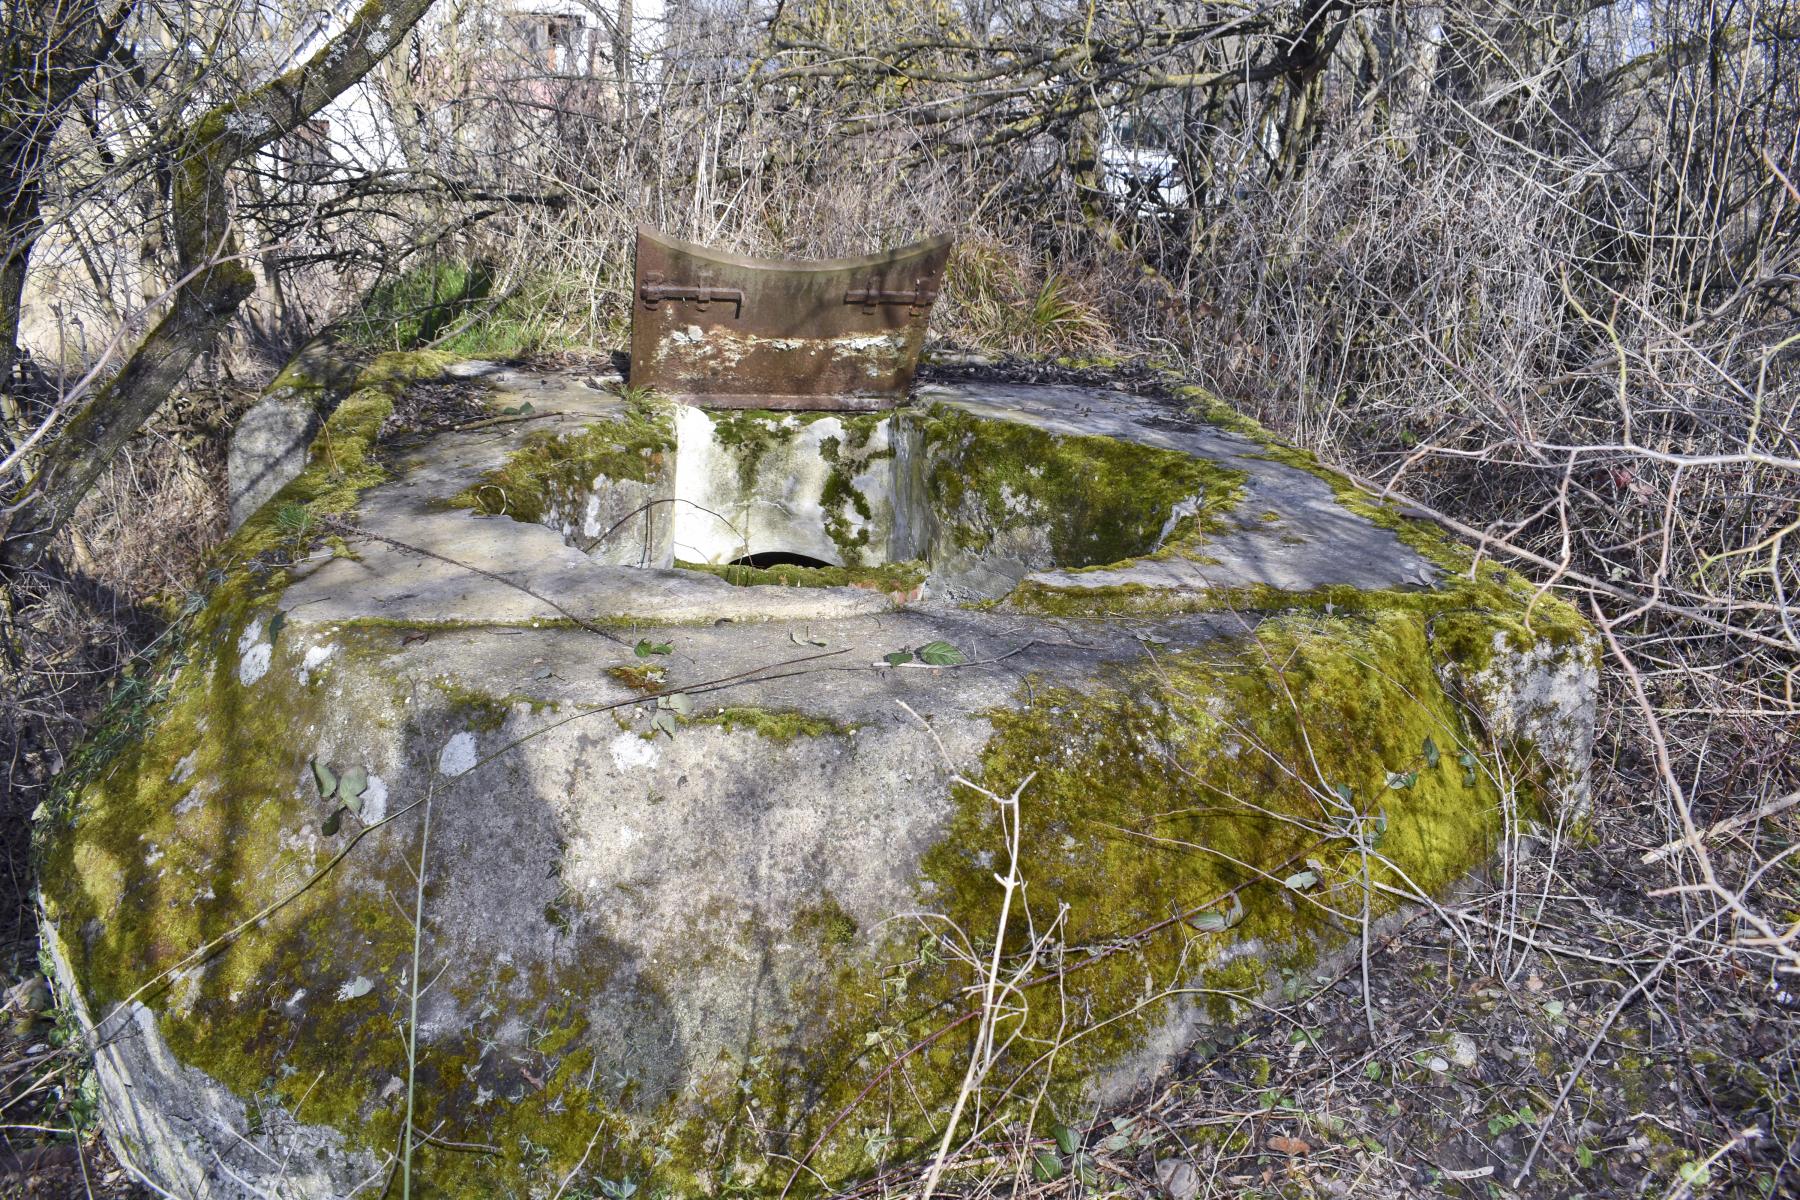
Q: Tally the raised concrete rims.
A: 1